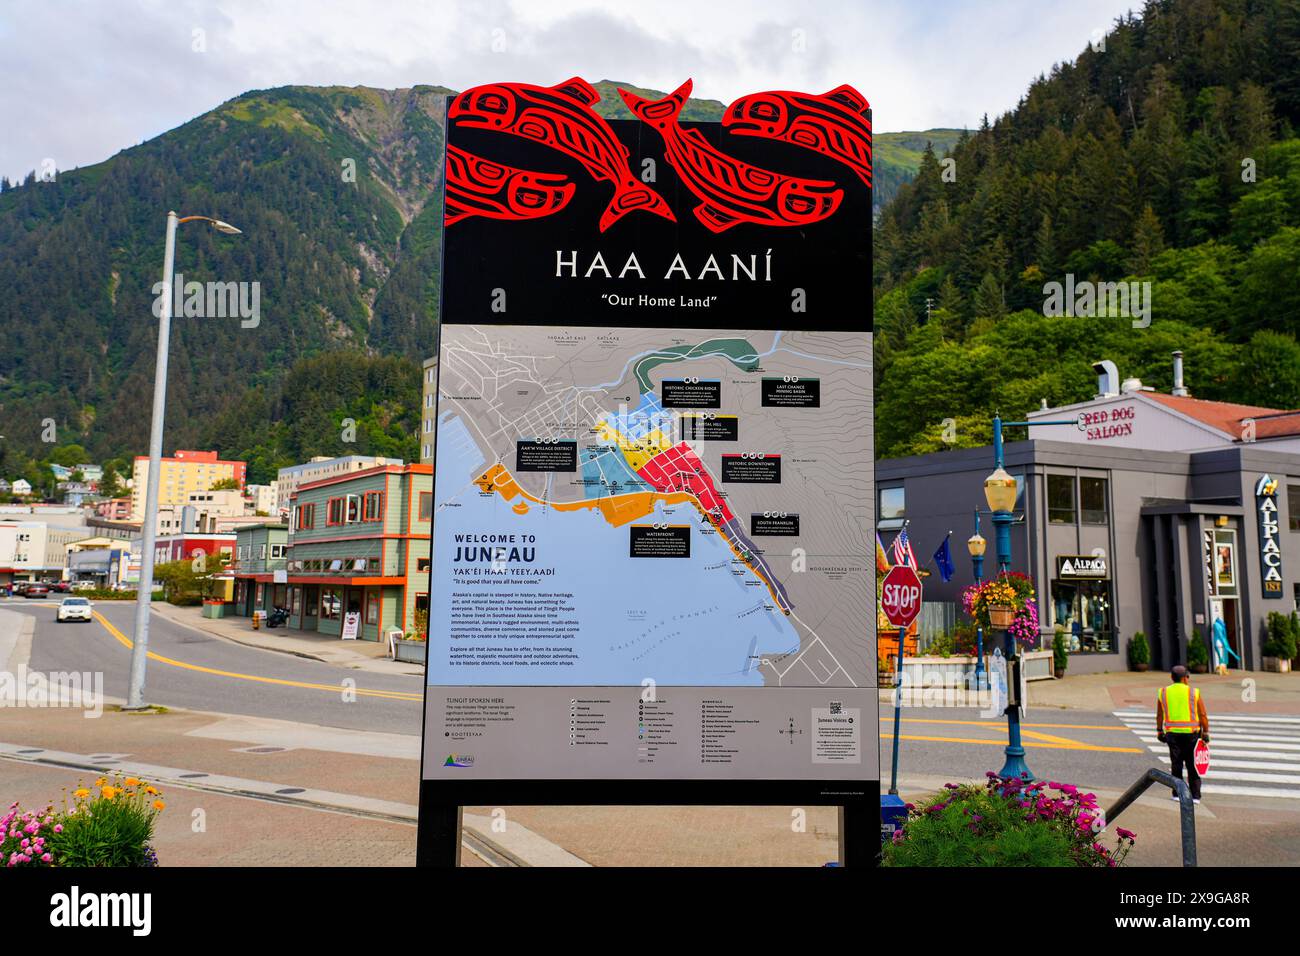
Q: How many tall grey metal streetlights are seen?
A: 1